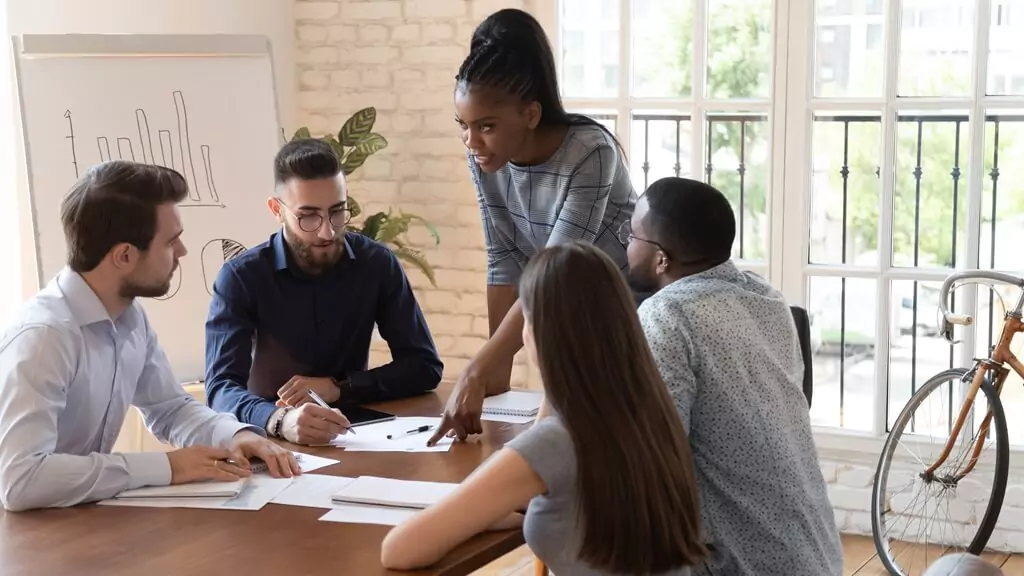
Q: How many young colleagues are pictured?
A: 5